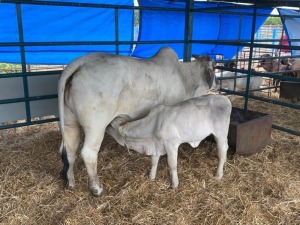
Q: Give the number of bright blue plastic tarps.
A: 2